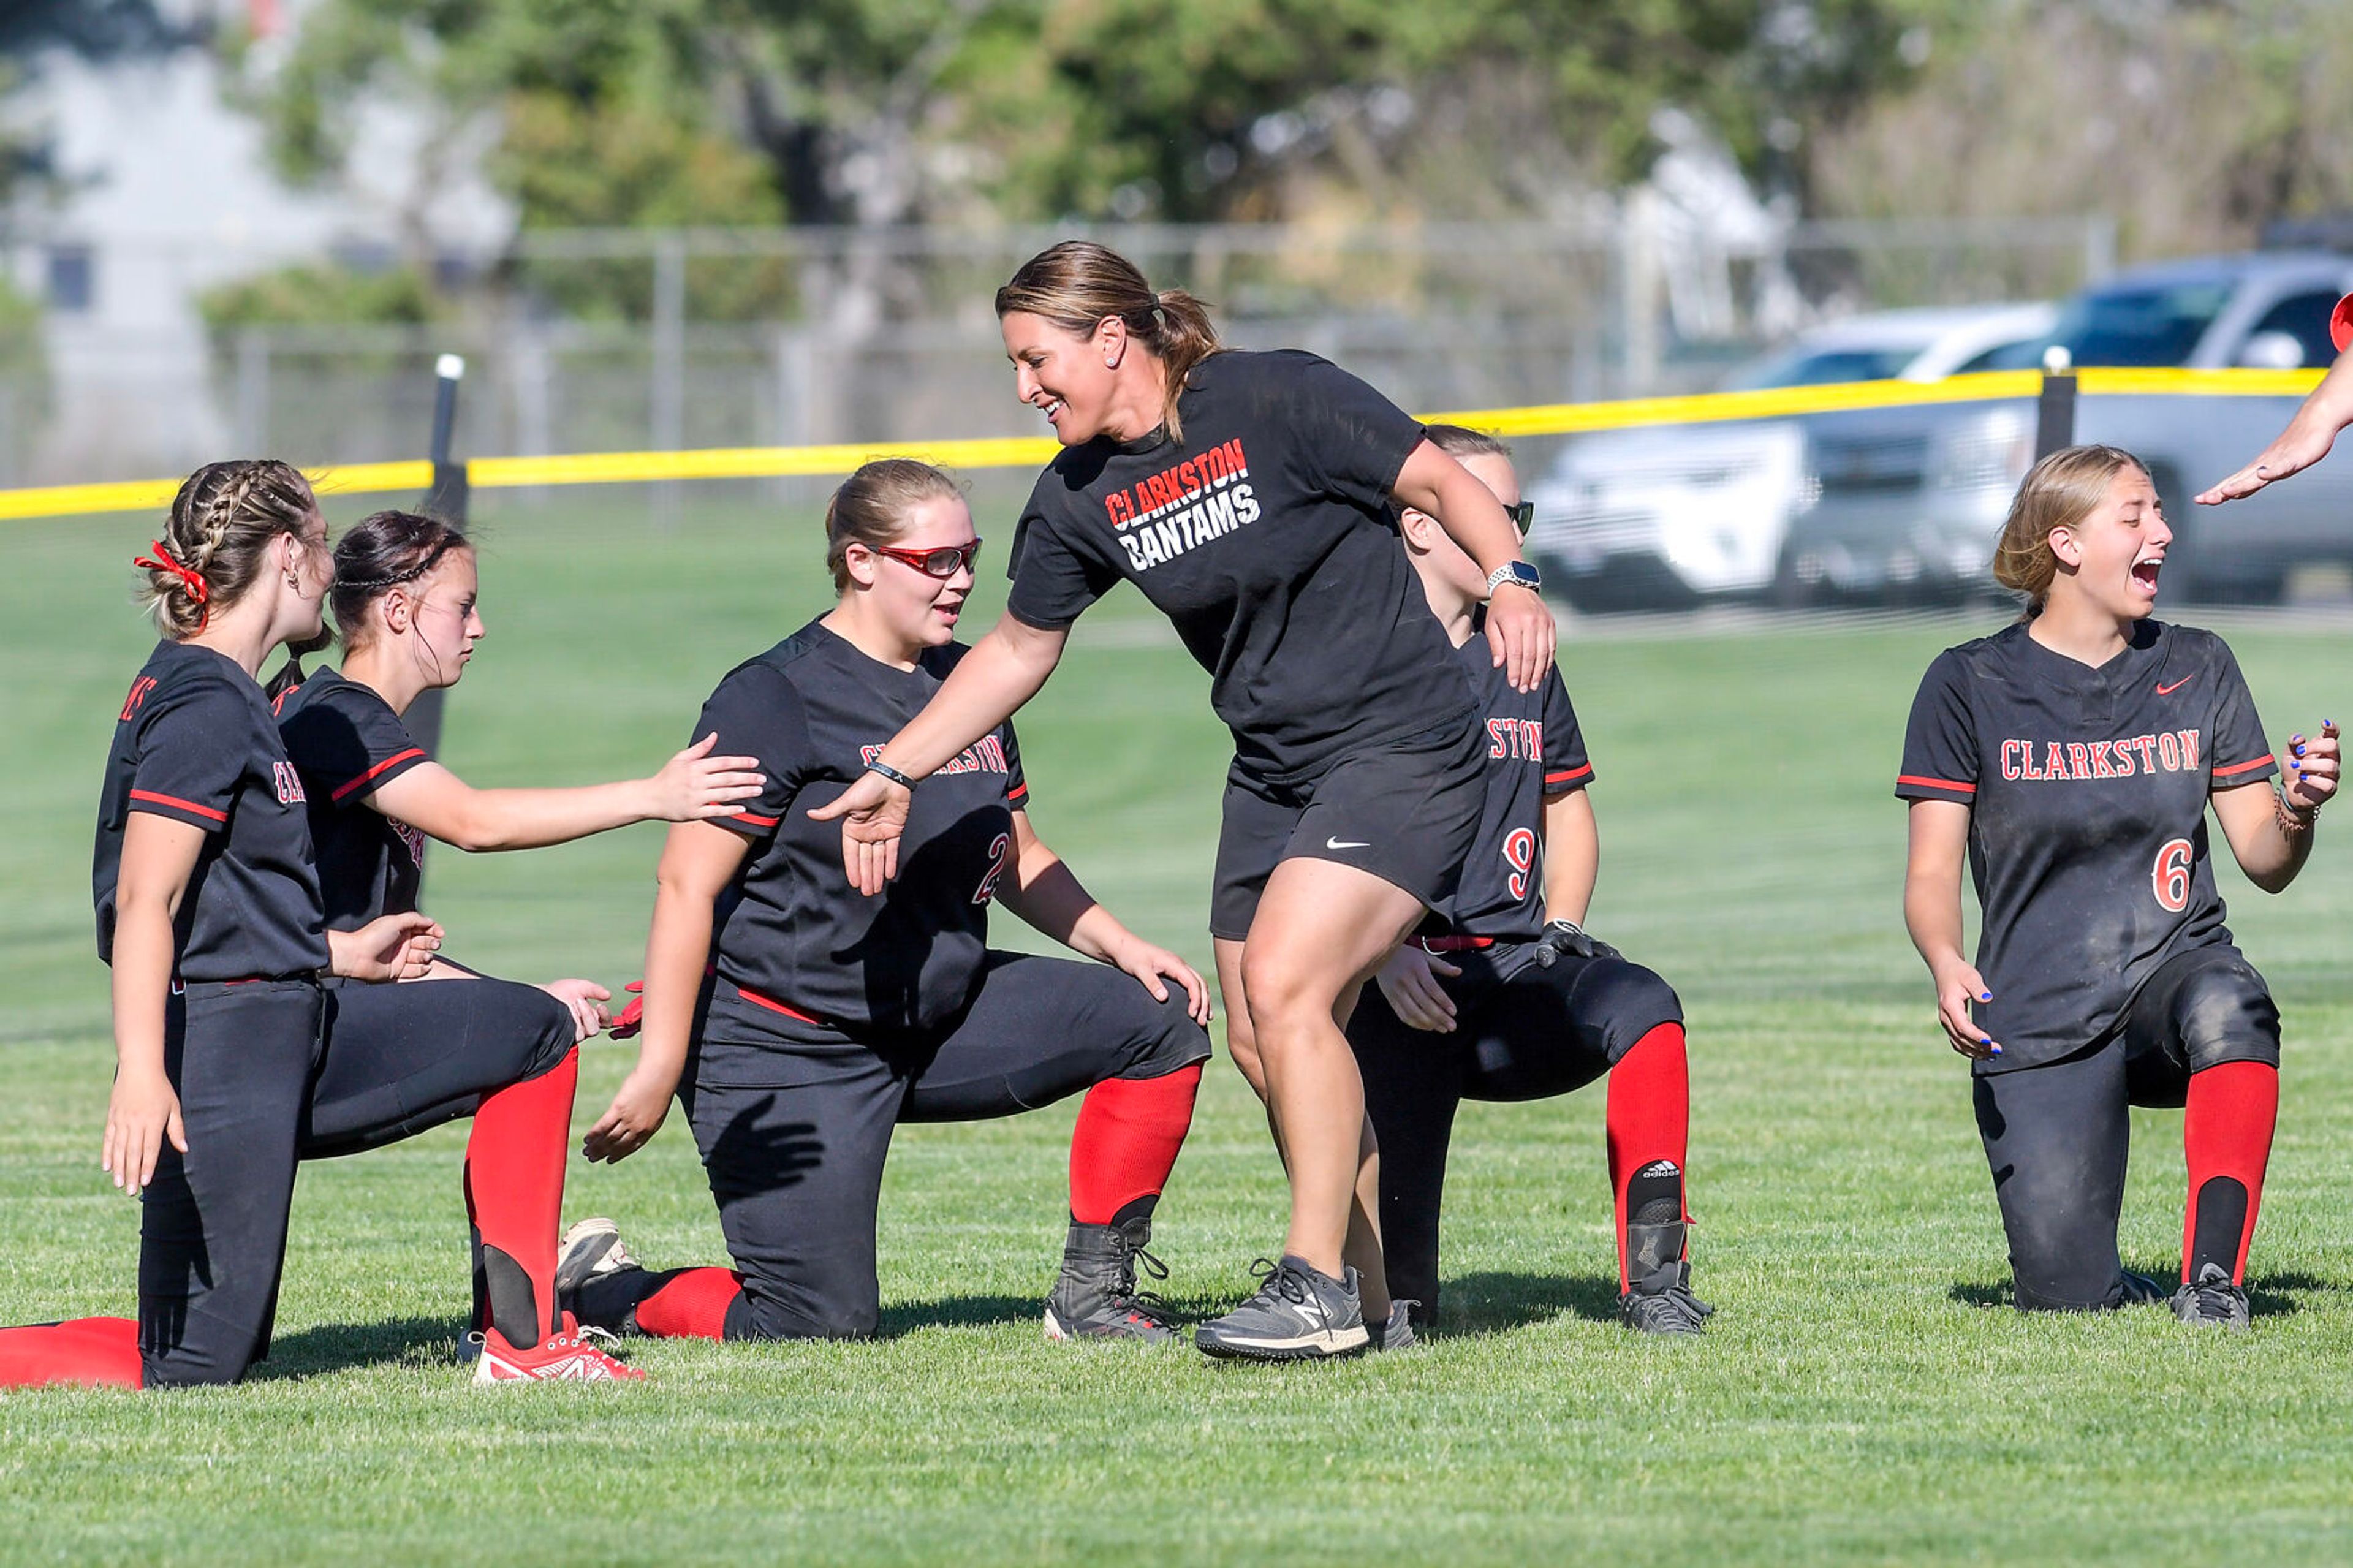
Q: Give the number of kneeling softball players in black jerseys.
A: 5